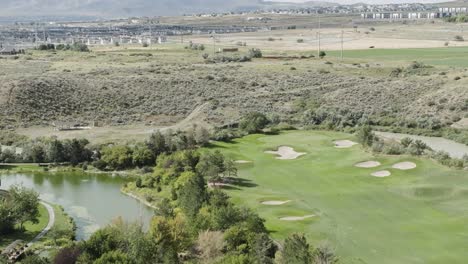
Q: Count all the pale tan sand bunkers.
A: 8